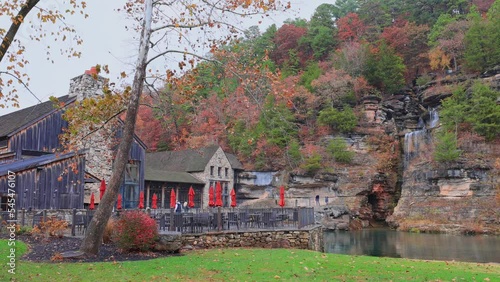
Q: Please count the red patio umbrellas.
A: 11